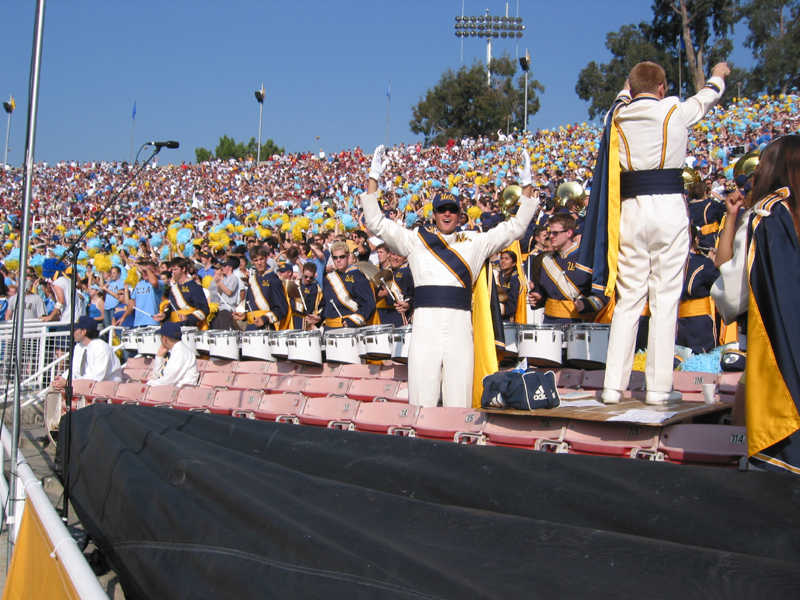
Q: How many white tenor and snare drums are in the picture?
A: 15